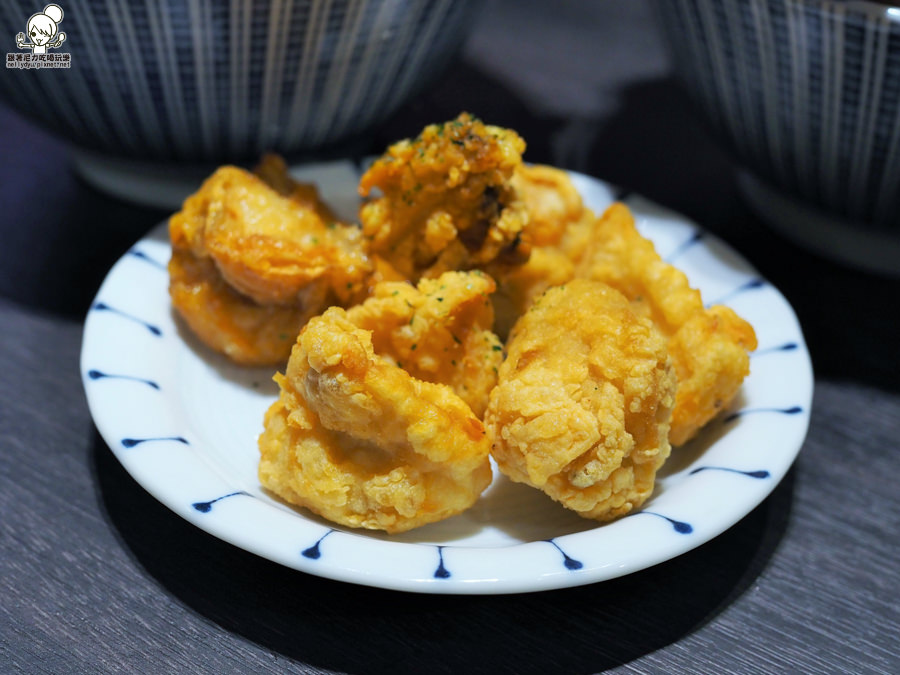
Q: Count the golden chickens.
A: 7